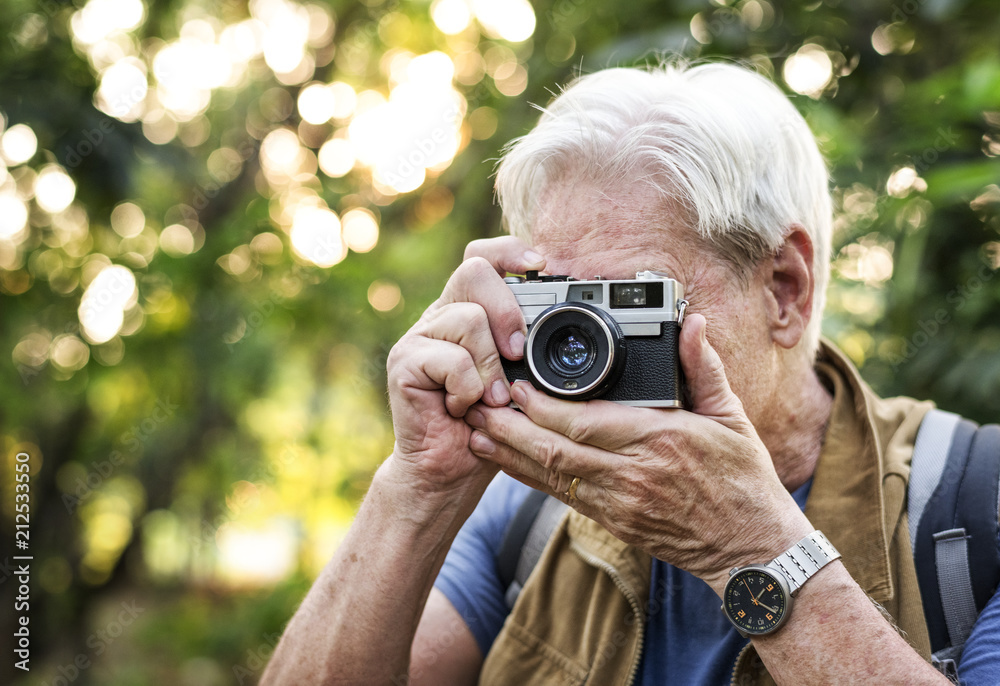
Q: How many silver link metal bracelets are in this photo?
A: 1